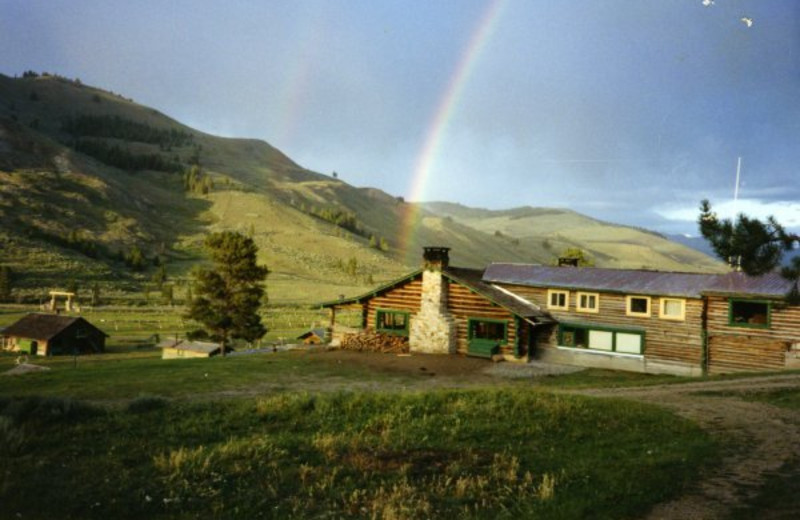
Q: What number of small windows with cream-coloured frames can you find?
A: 4